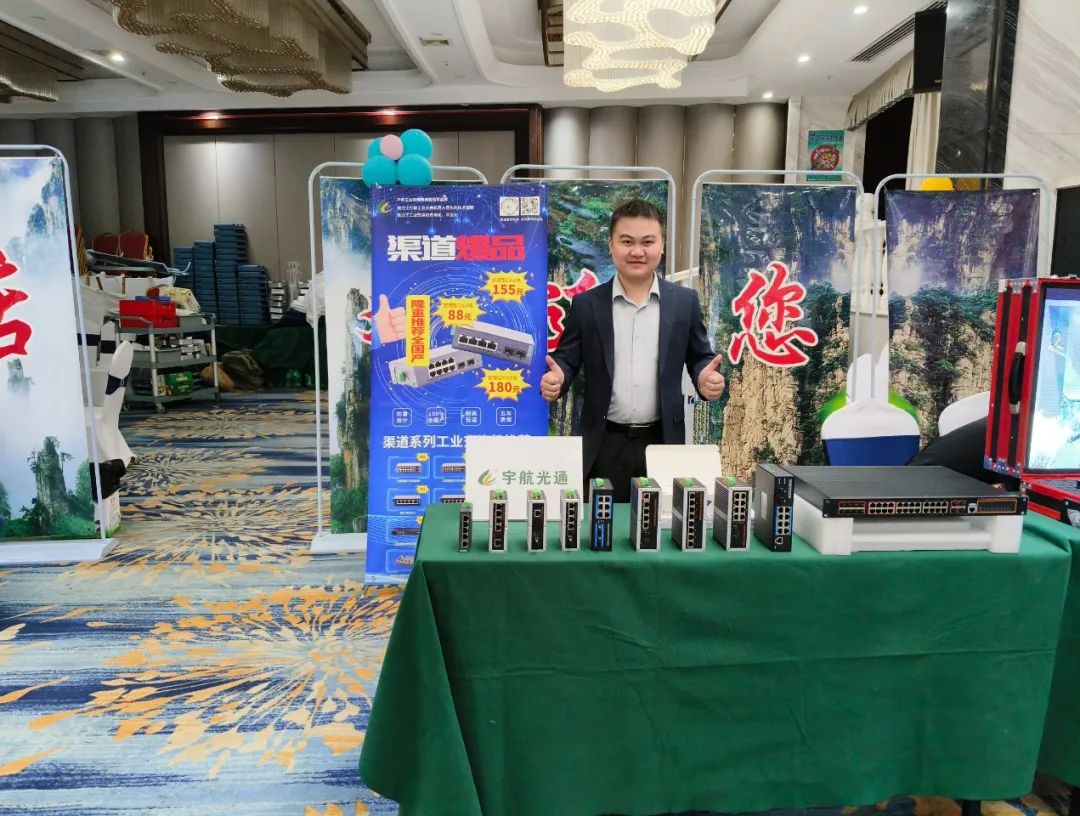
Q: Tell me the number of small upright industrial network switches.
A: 9